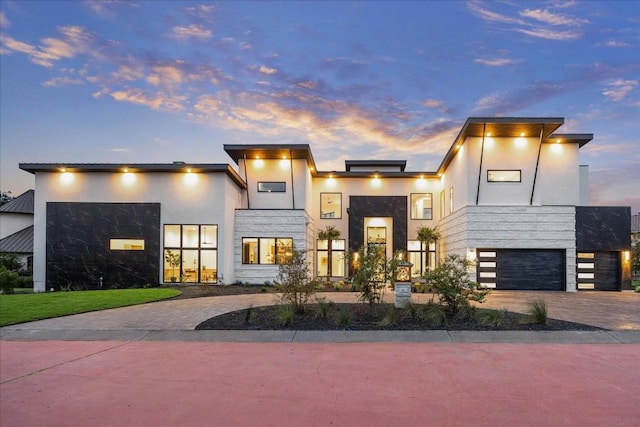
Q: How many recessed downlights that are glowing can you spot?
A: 14